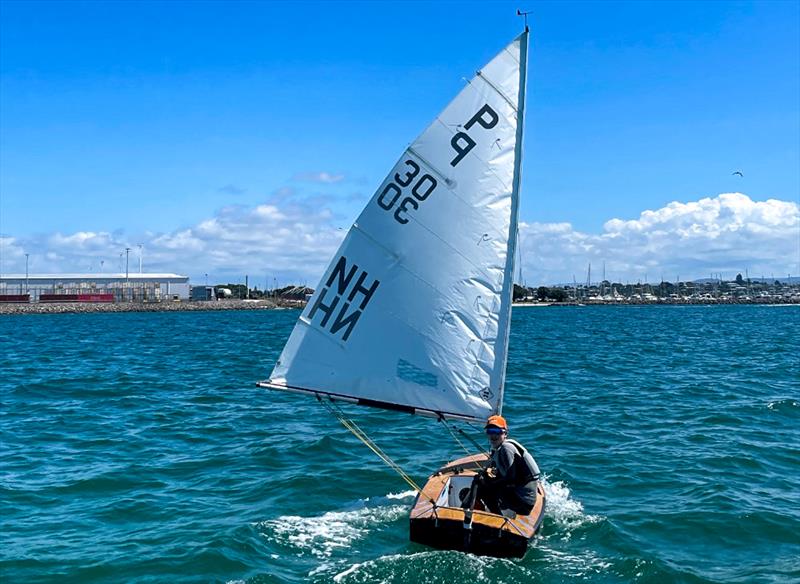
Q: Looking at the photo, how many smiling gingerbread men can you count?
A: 0